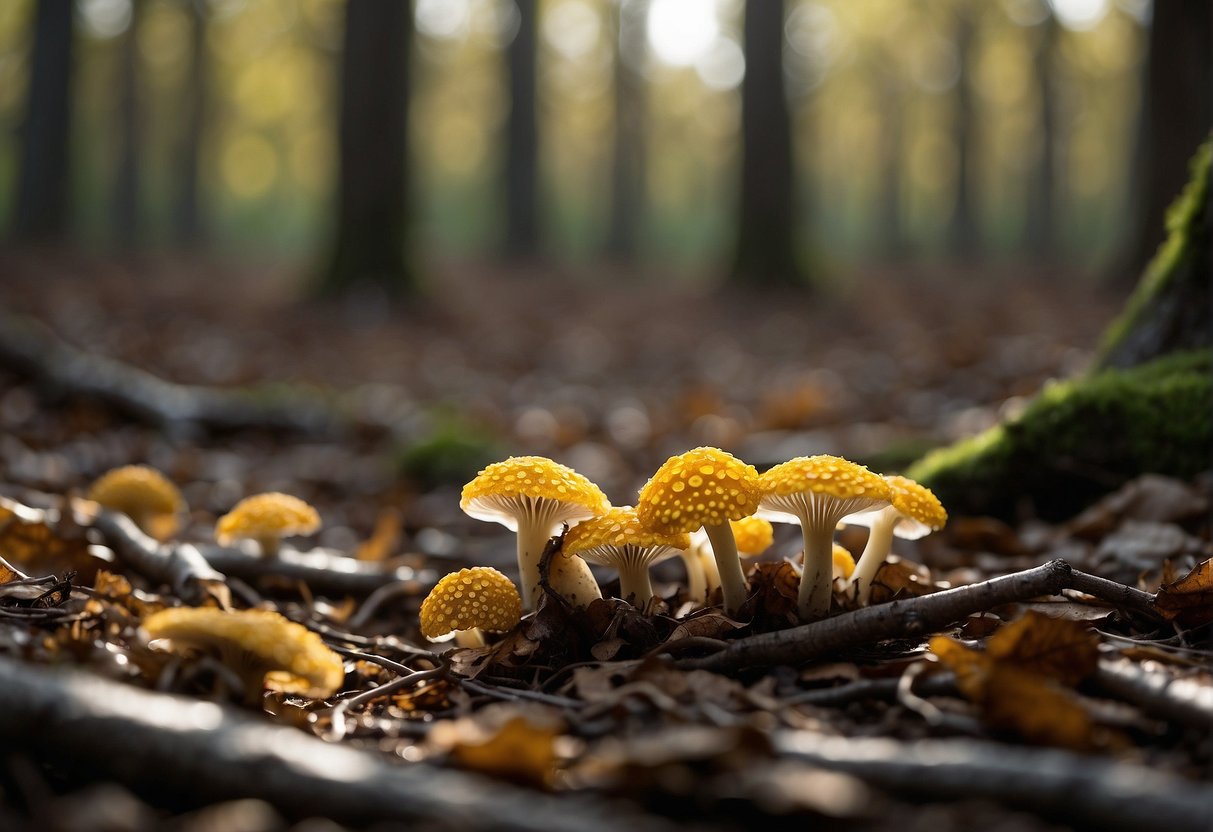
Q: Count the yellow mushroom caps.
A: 11